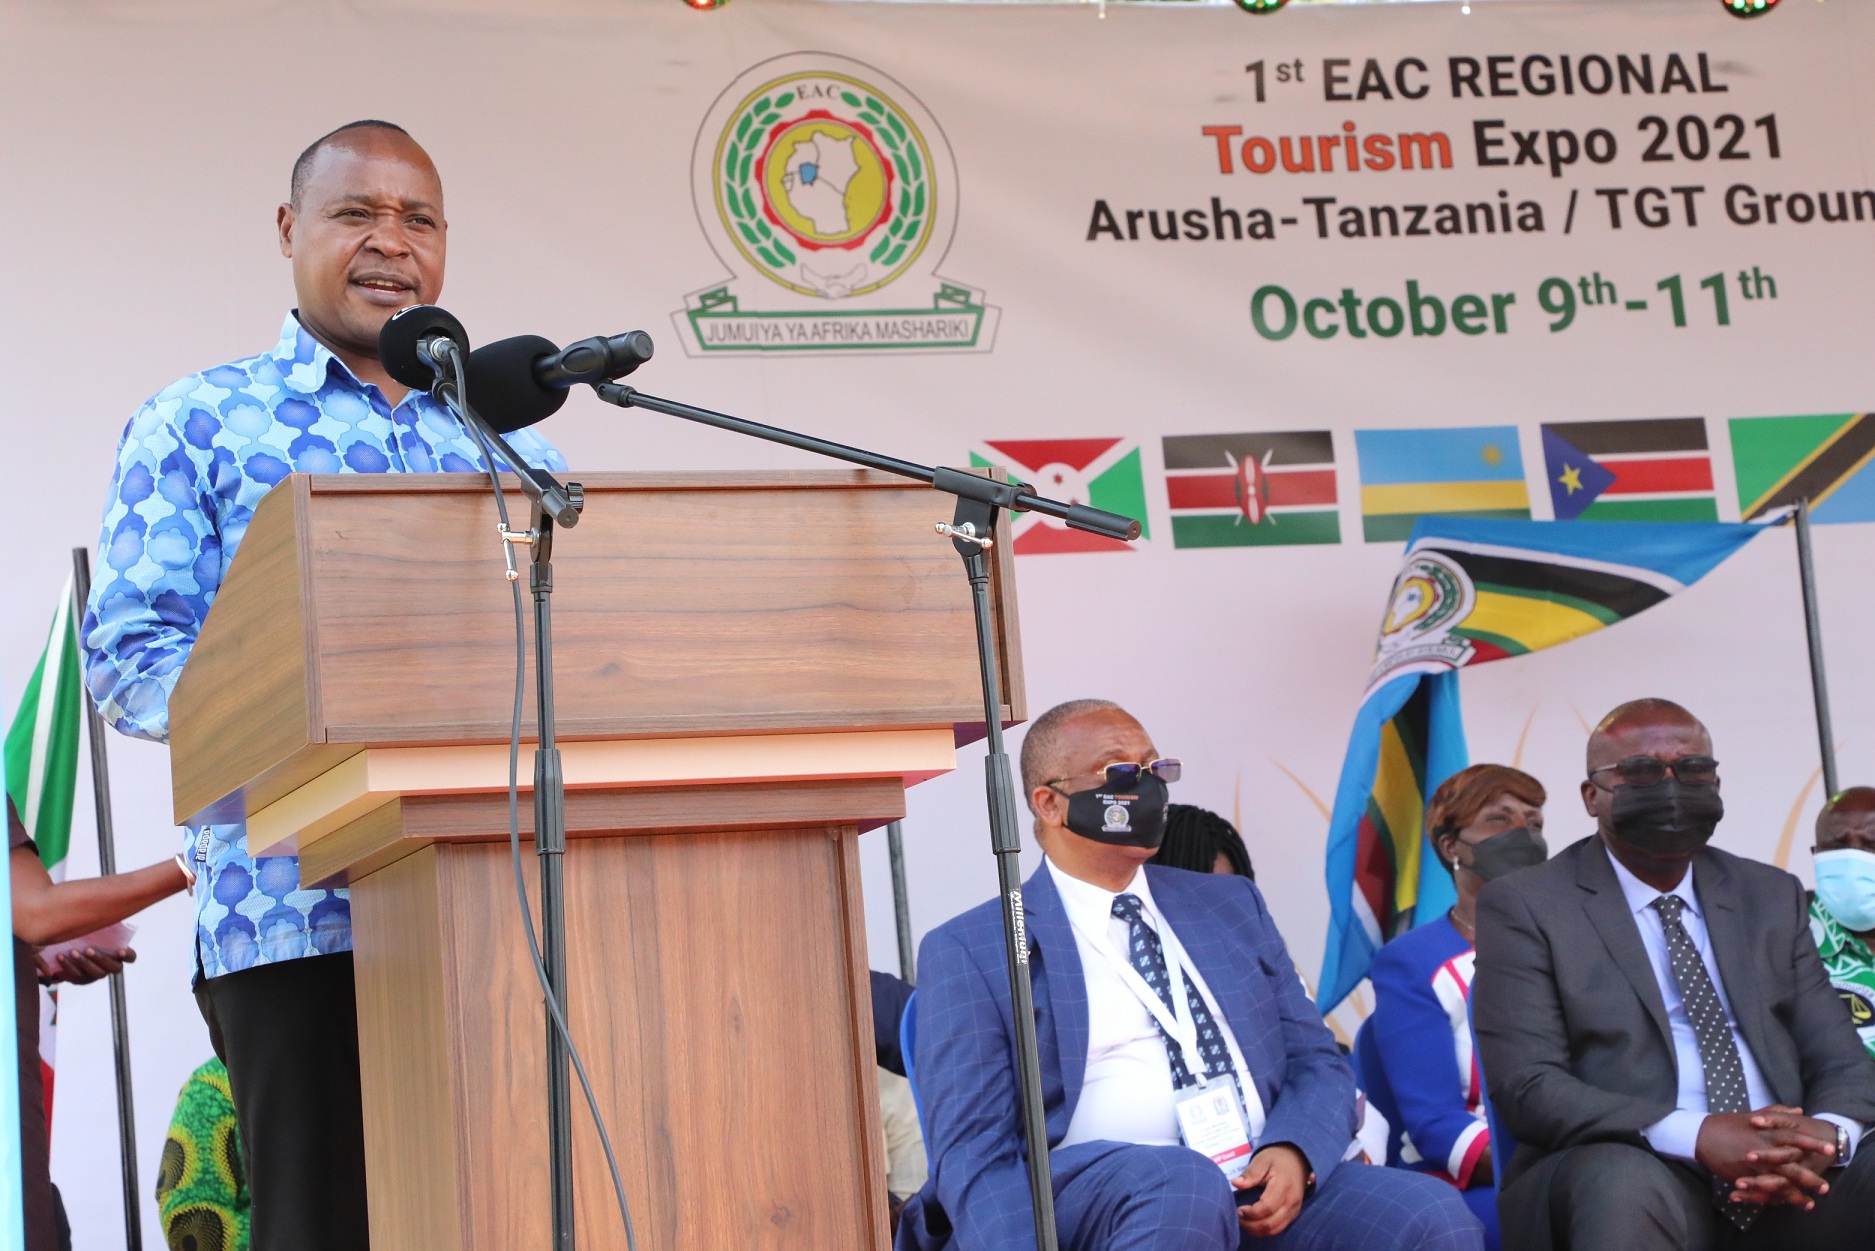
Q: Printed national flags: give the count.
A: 5